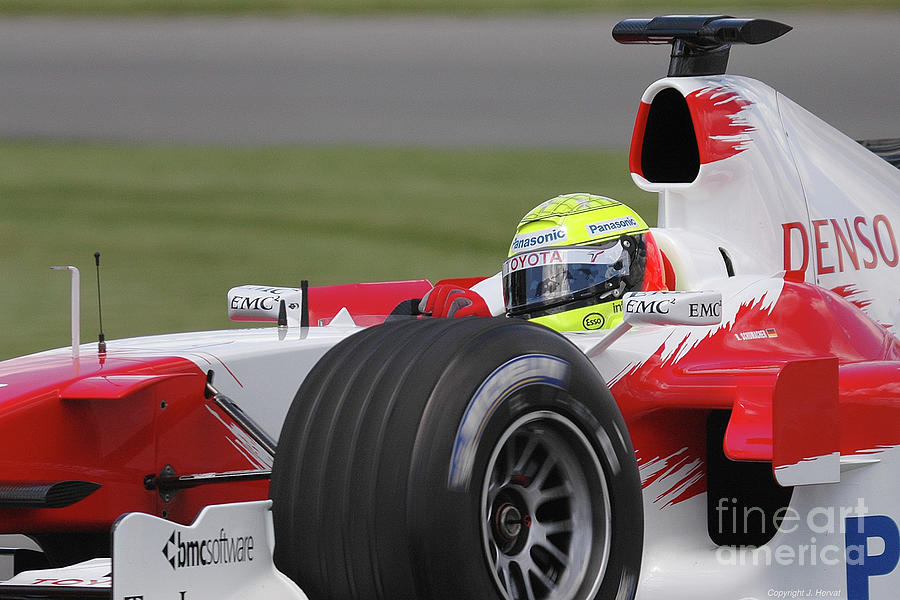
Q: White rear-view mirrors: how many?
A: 2